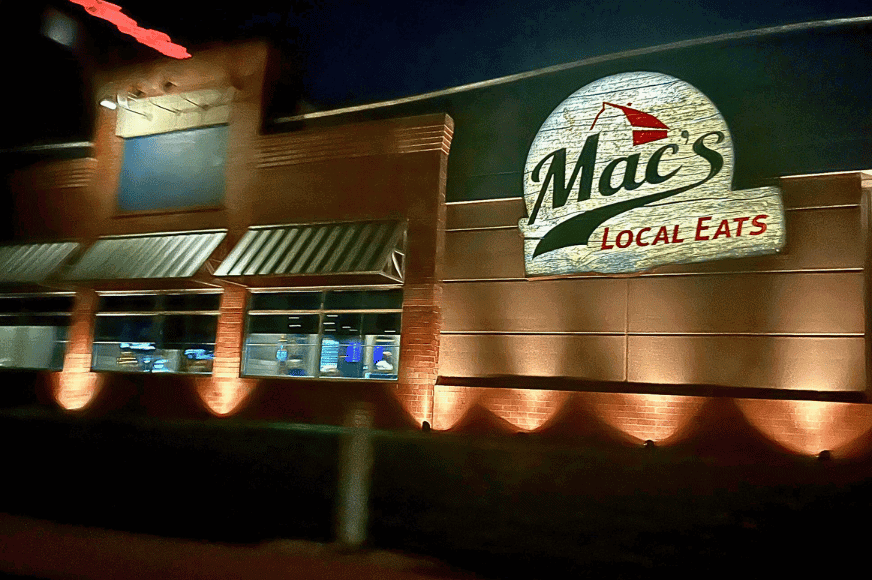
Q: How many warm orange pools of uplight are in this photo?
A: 6